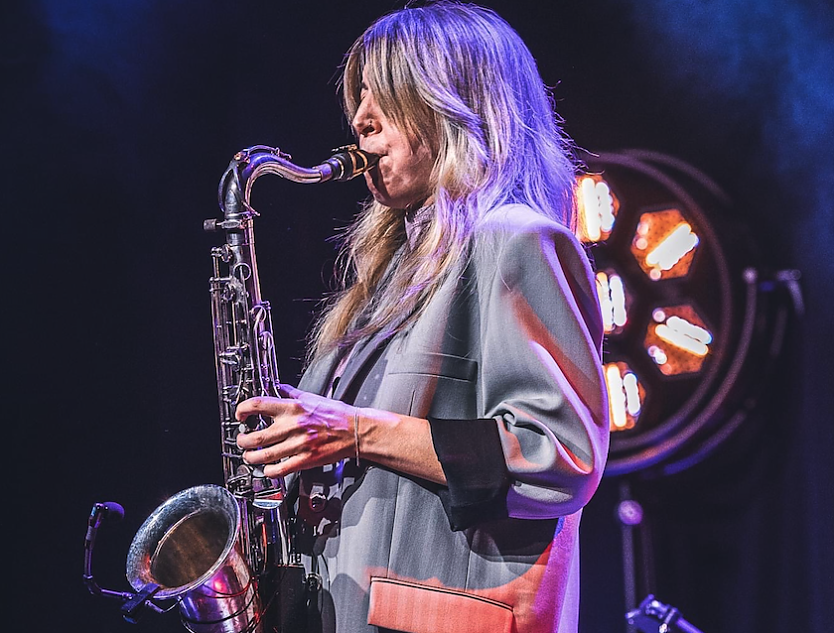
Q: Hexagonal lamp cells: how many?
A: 5